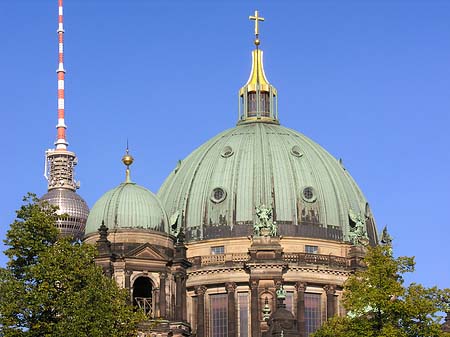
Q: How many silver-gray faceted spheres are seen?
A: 1